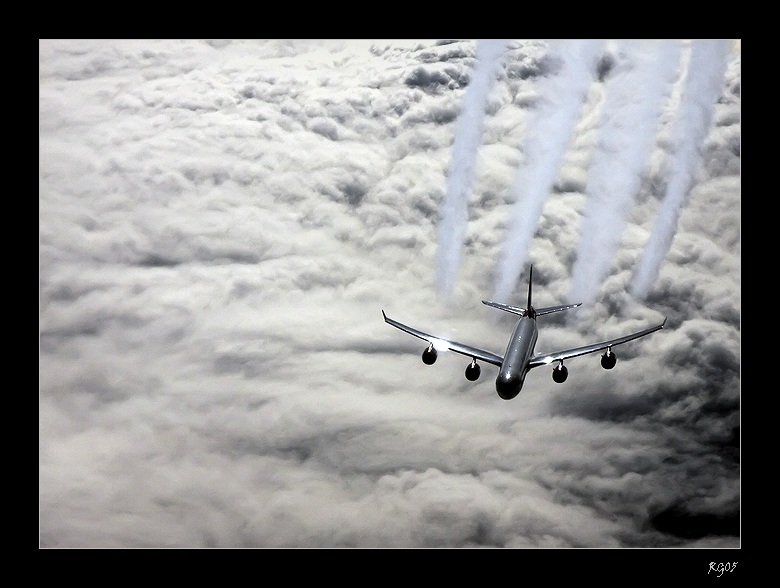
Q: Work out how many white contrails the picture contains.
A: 4